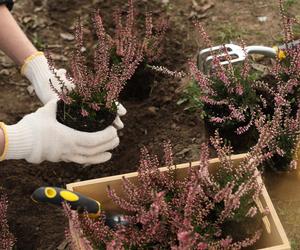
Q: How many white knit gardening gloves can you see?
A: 2